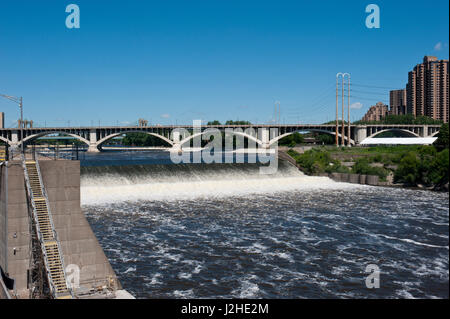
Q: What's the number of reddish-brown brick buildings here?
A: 3